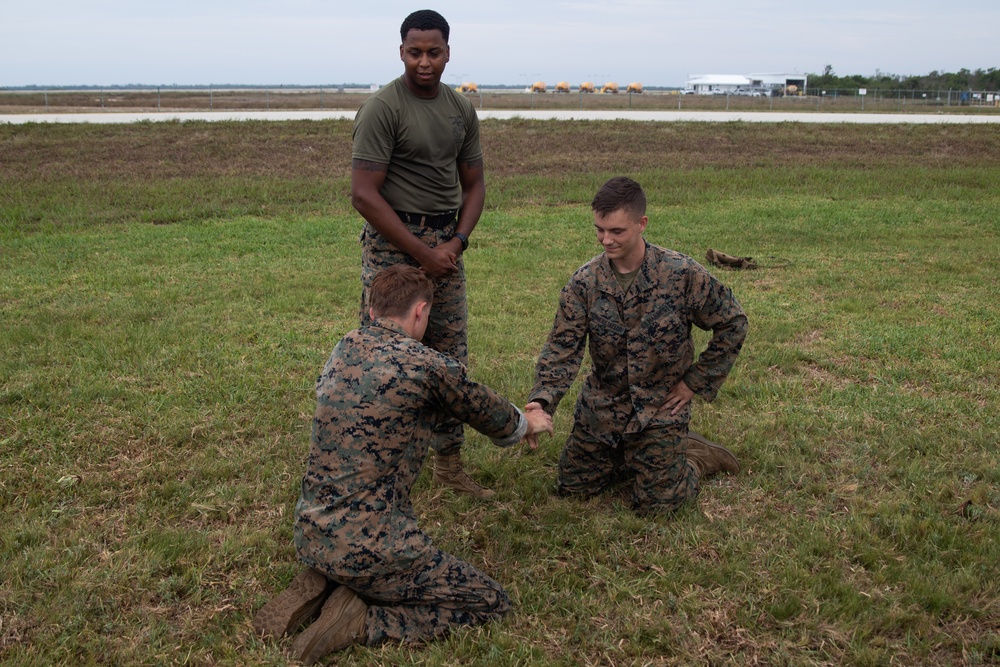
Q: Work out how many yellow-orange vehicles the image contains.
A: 6